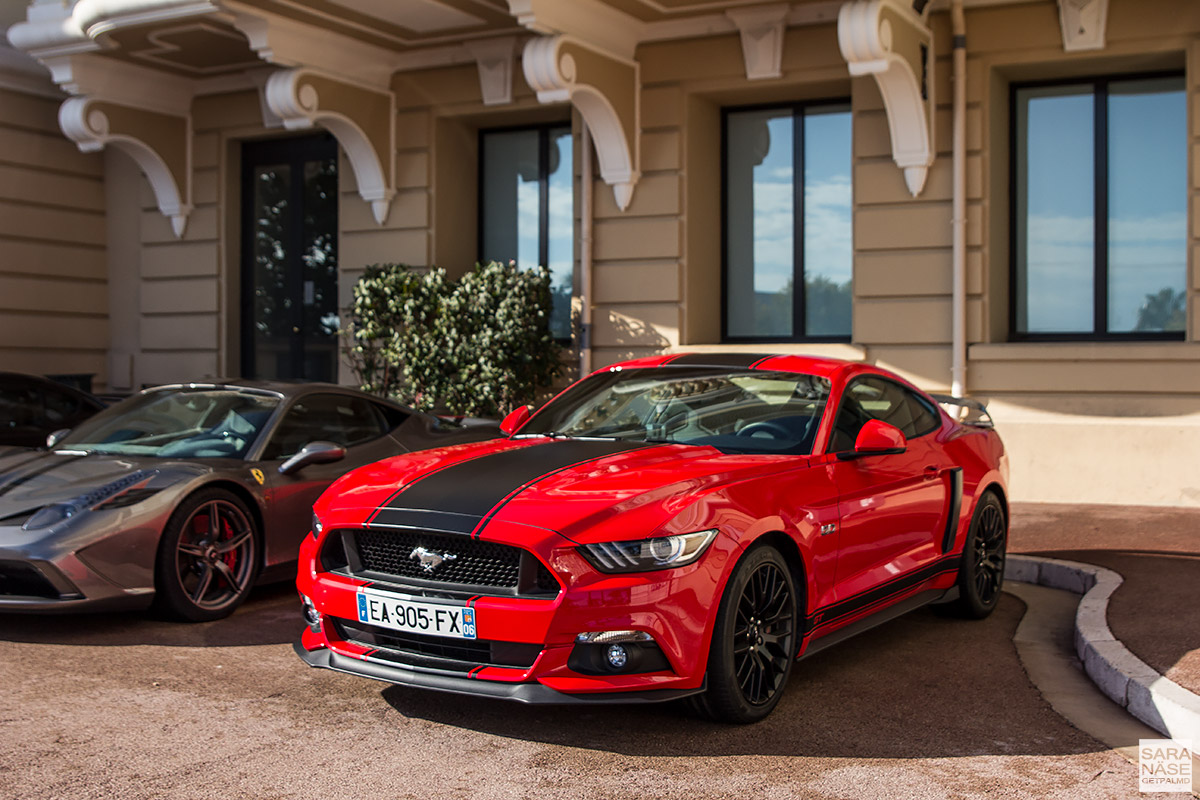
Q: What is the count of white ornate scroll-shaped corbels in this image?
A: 4